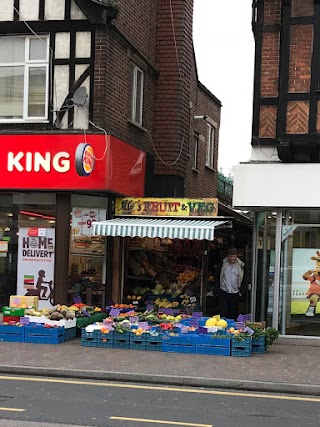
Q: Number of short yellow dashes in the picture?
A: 2